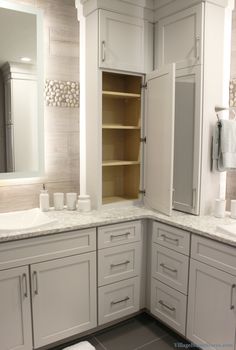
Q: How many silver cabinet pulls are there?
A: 13